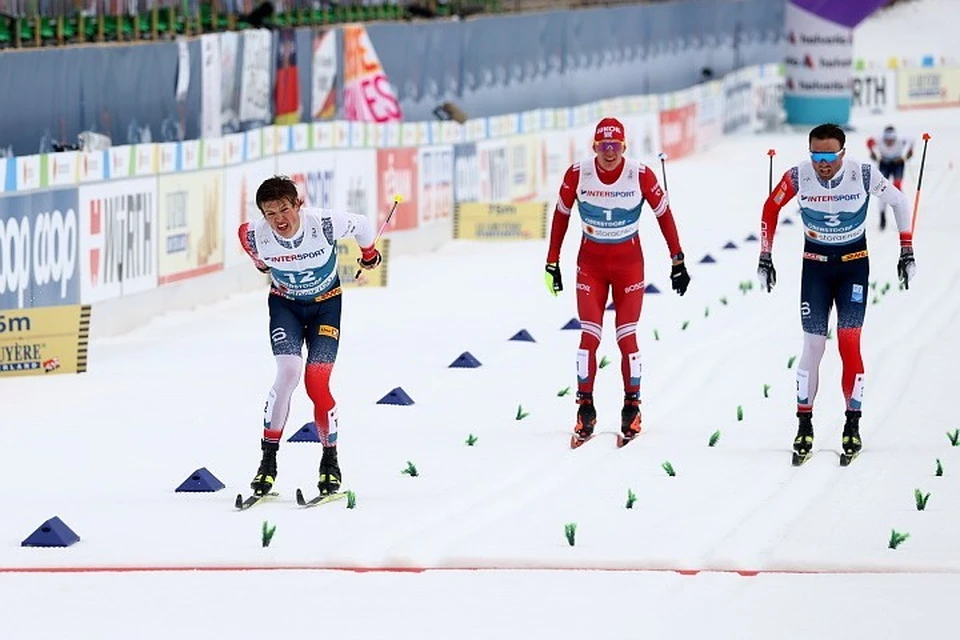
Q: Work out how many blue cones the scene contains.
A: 13